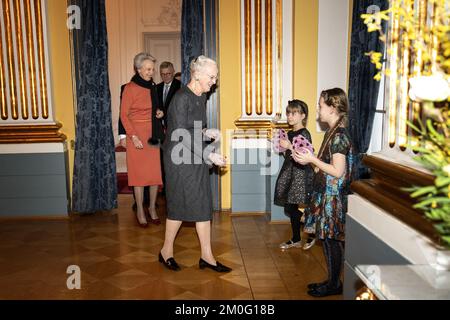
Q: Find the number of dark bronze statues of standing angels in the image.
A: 0